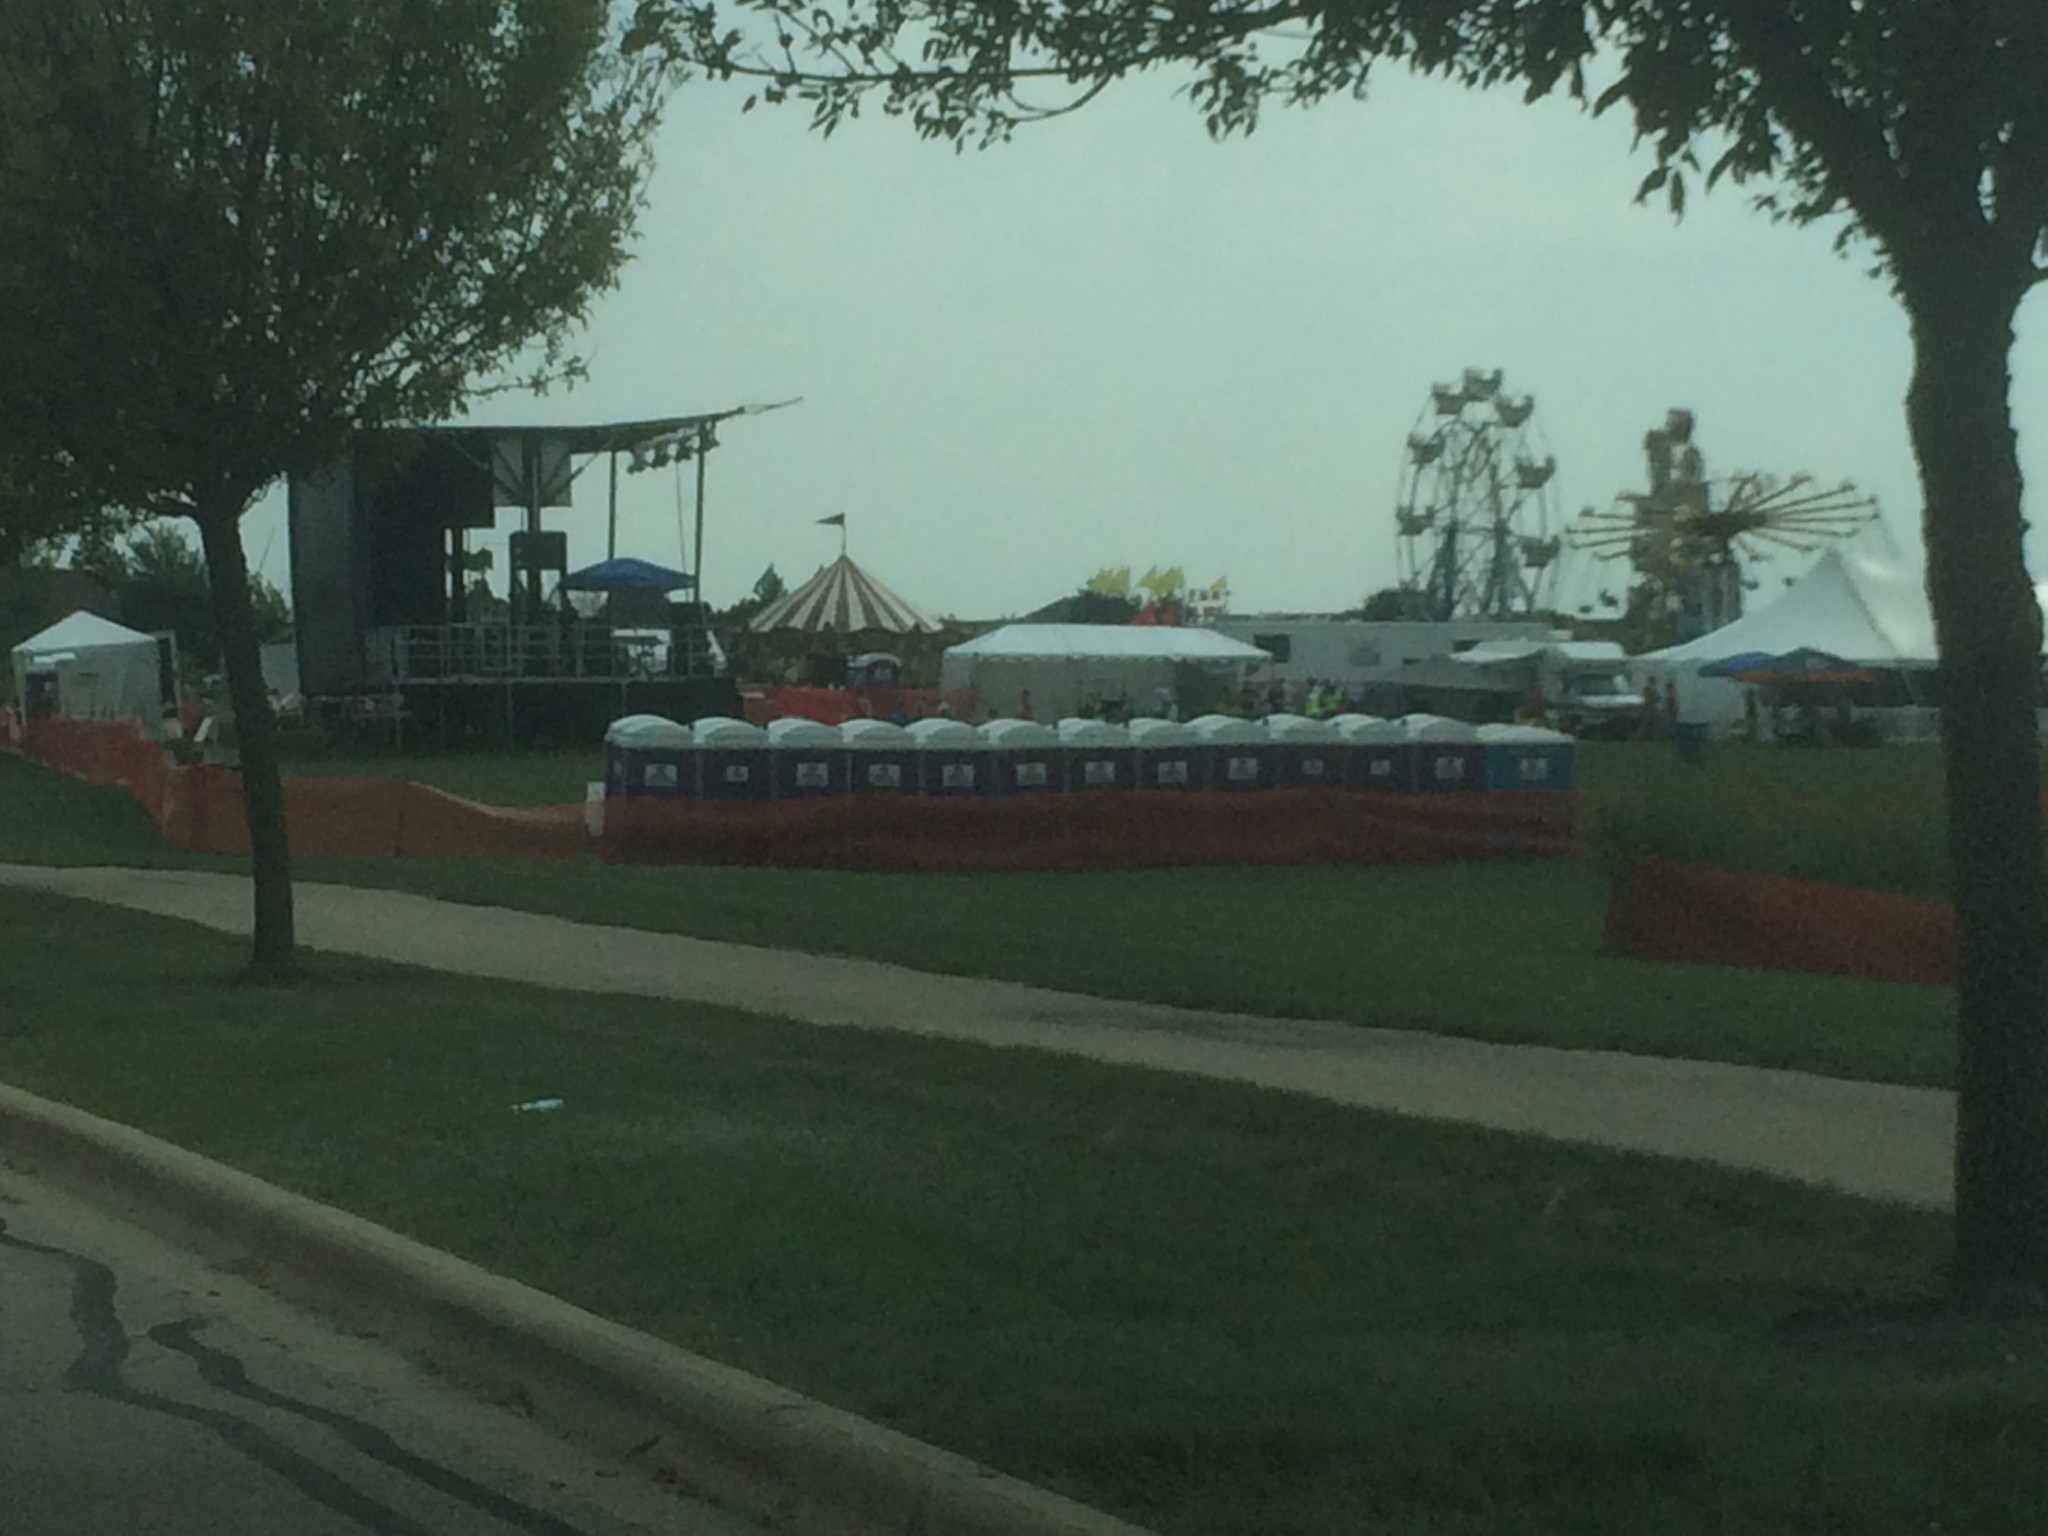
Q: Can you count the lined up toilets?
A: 13